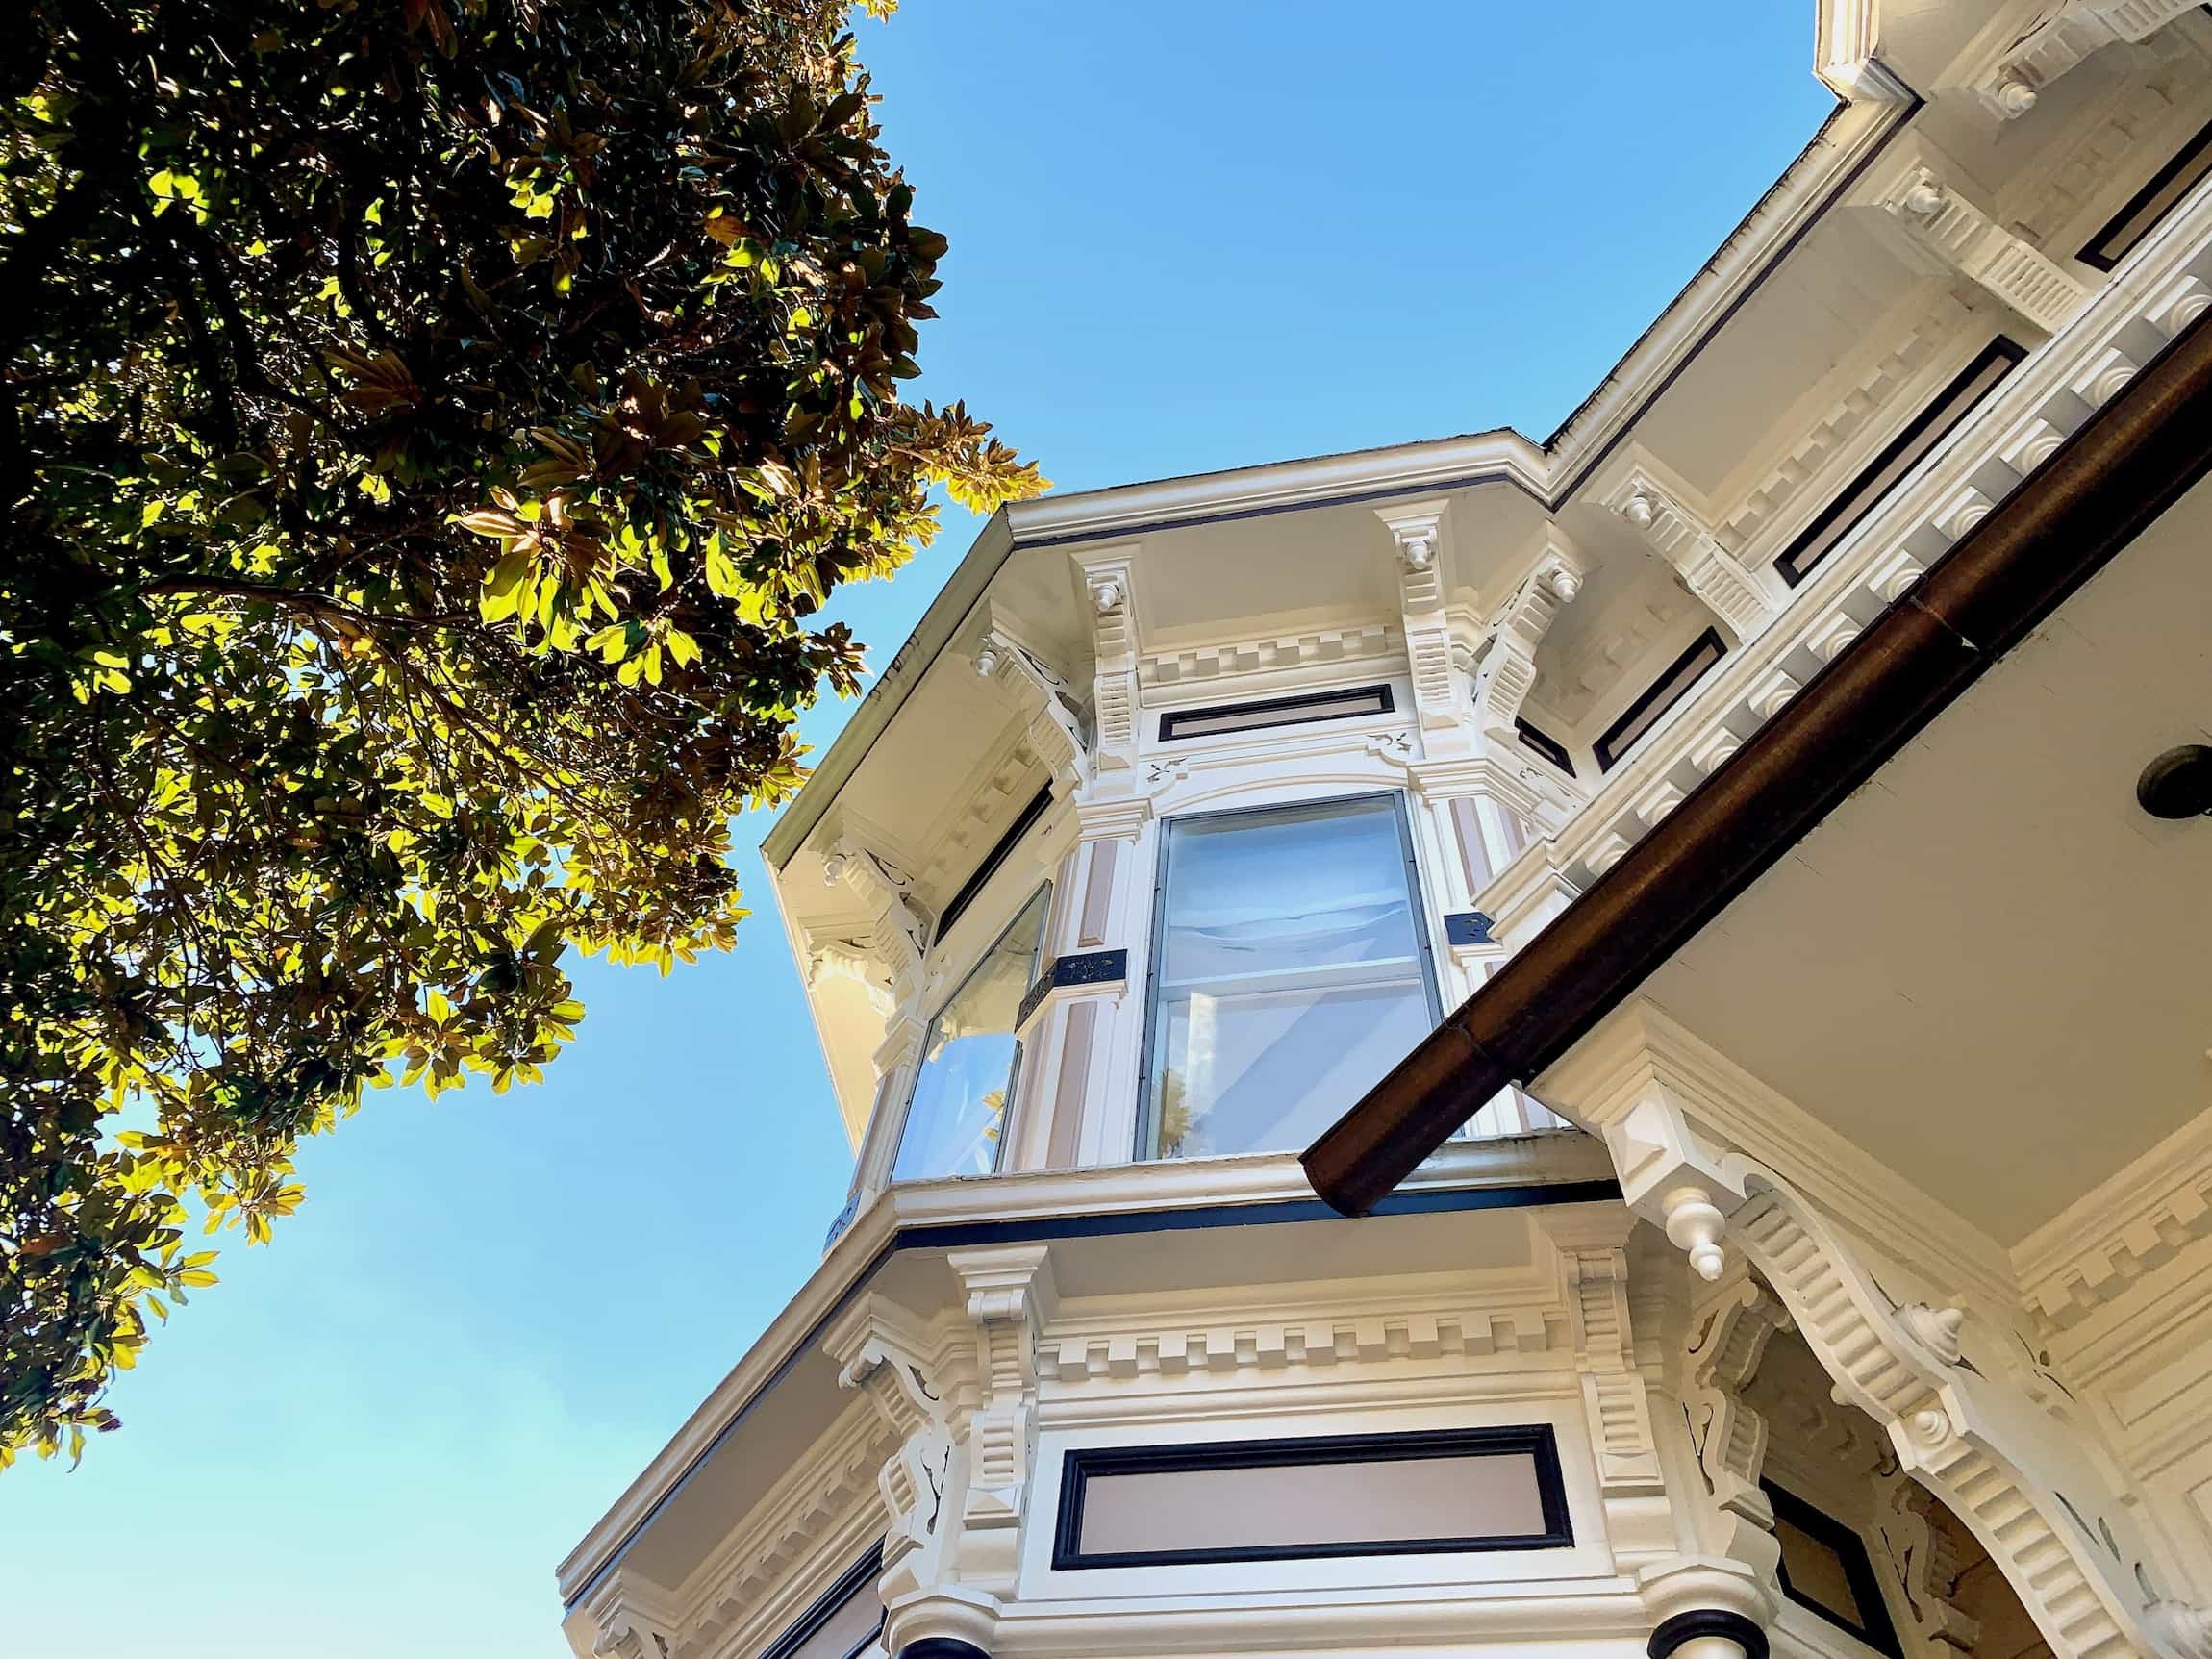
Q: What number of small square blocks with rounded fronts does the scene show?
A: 10